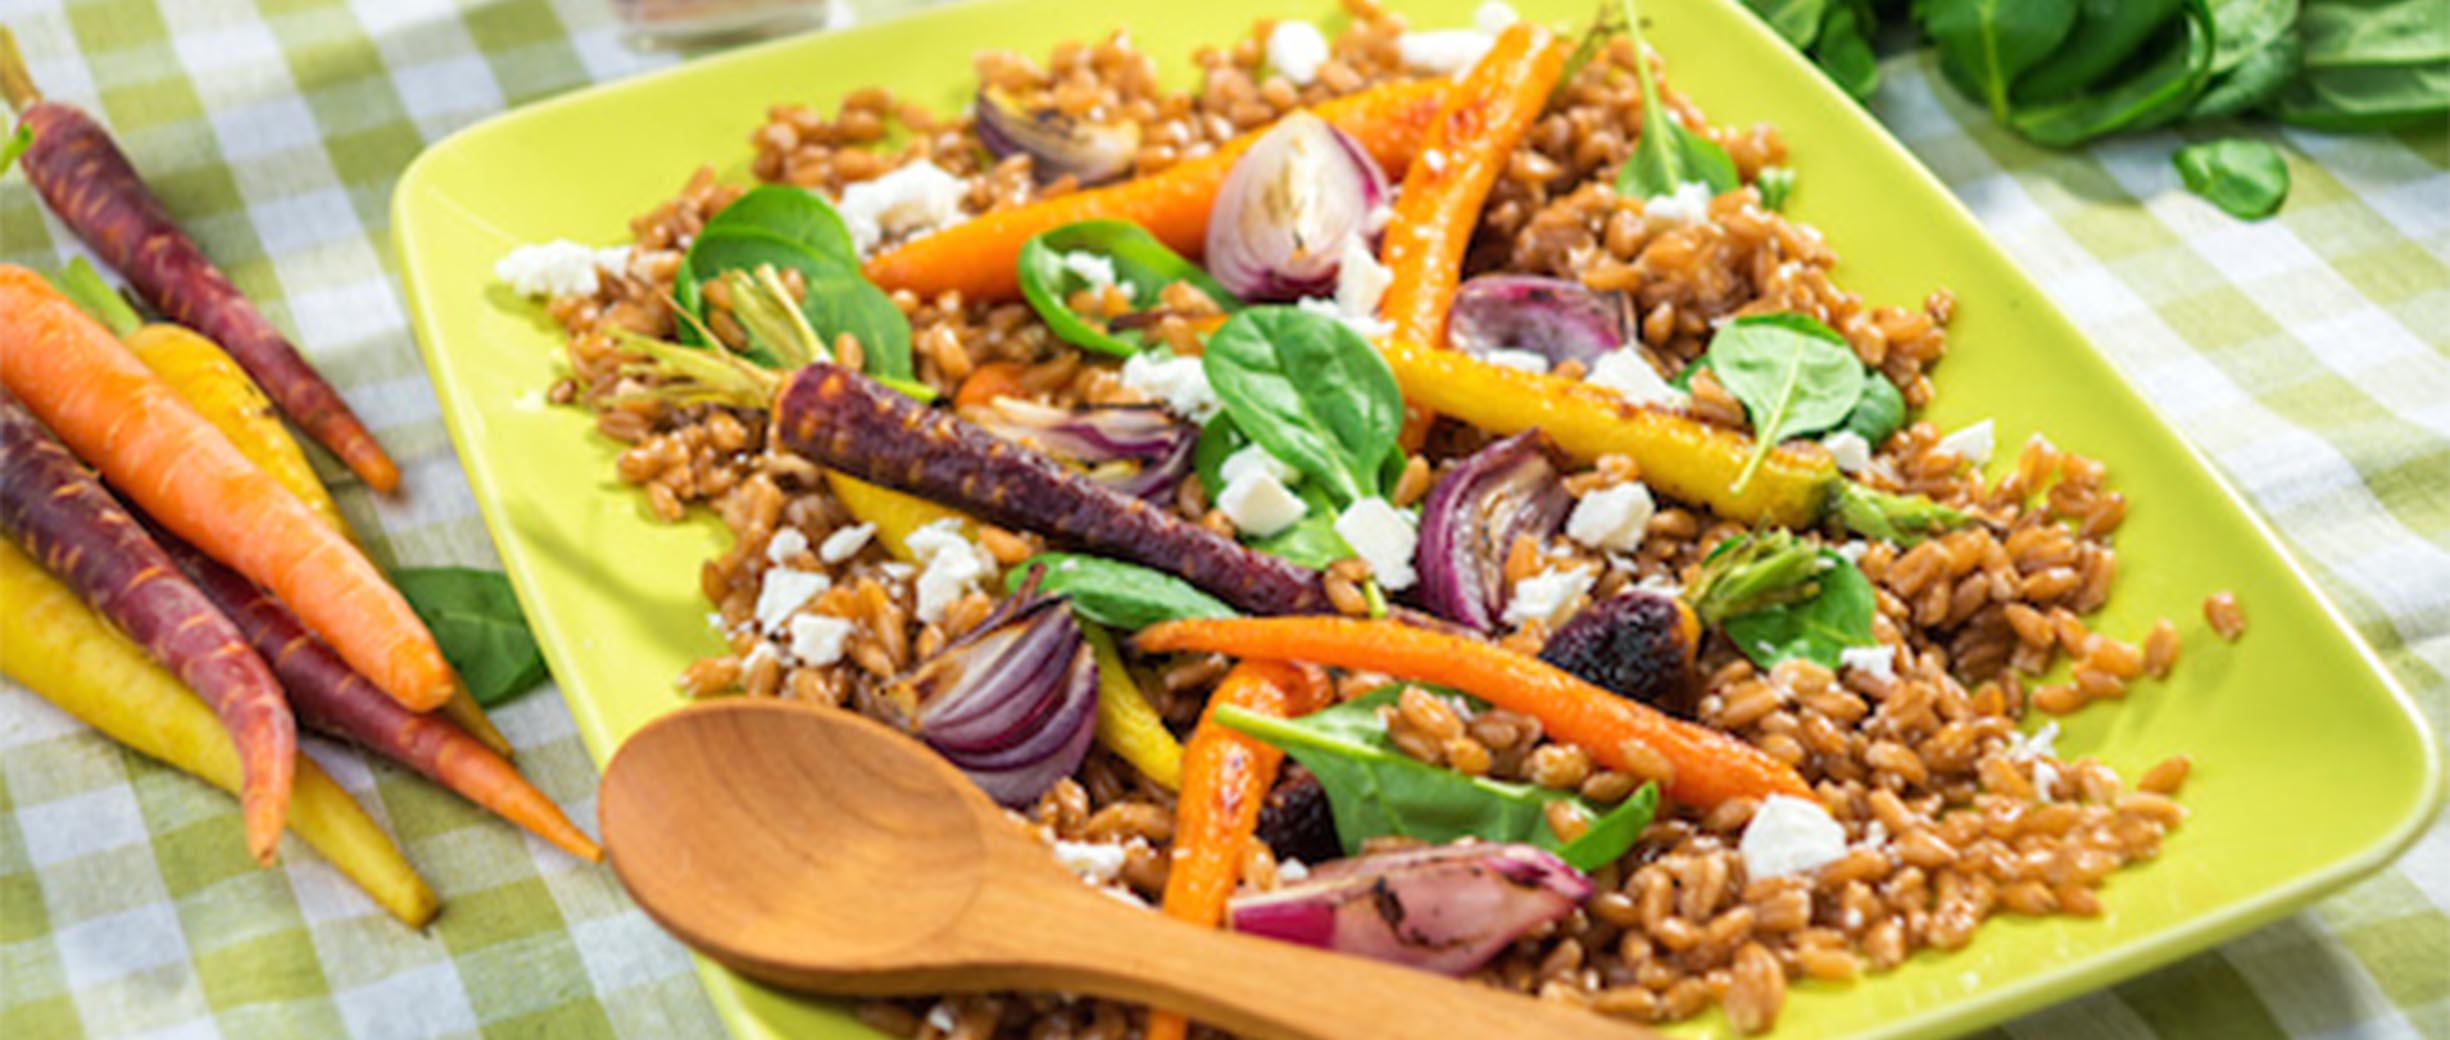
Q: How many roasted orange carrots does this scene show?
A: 4